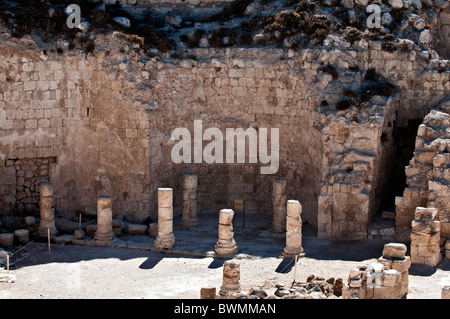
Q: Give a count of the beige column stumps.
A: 8